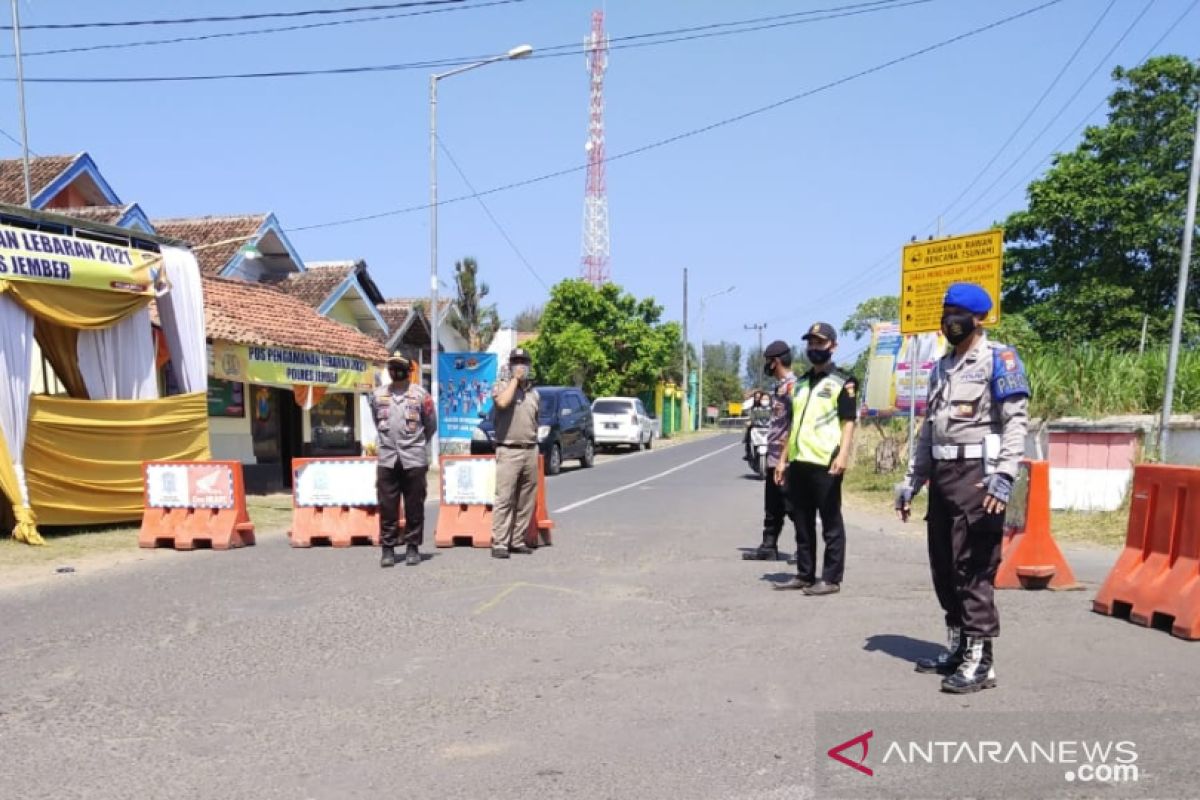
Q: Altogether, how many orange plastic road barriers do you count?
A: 5